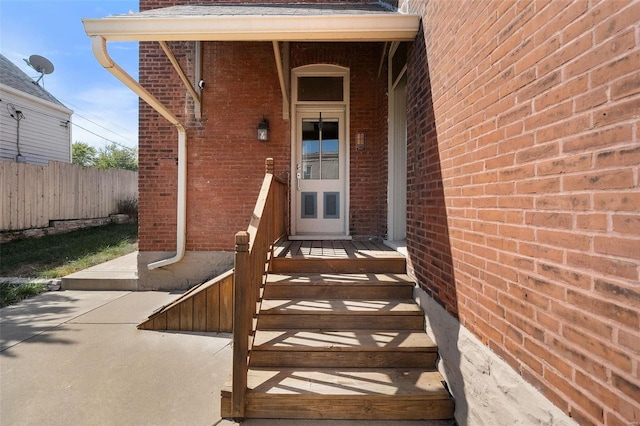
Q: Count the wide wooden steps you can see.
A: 5